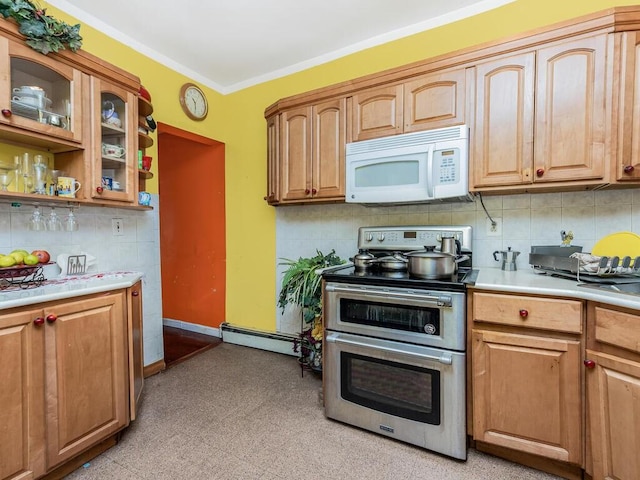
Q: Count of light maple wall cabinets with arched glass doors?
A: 2